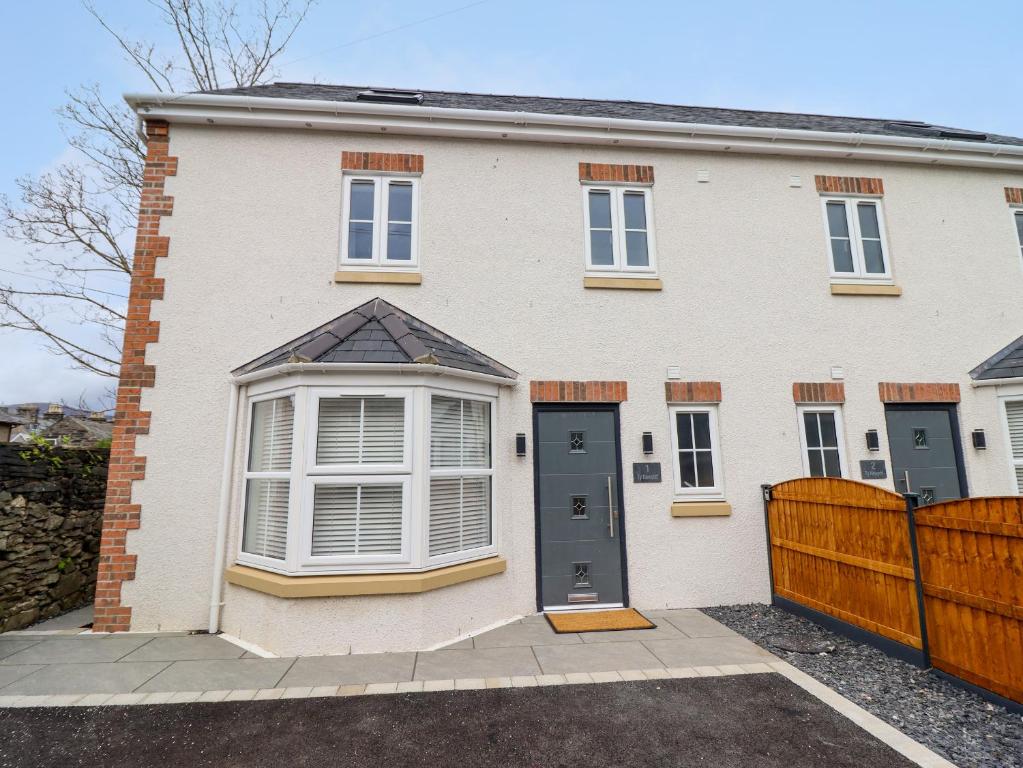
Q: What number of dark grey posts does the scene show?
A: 2